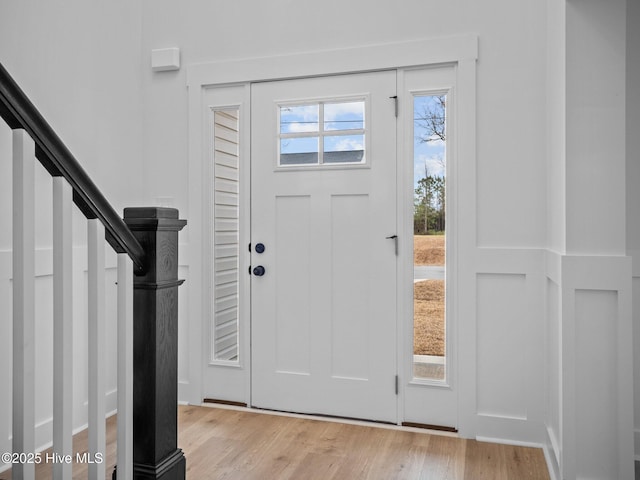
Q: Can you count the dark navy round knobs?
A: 2